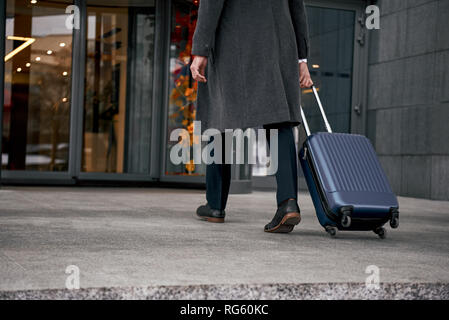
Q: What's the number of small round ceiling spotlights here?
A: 8